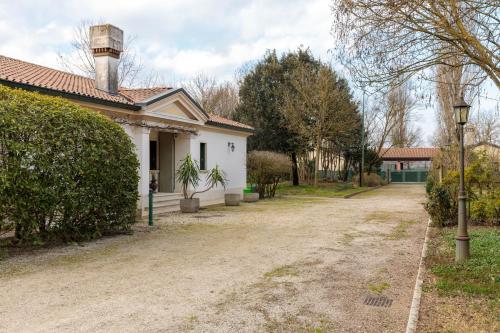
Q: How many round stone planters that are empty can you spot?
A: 2